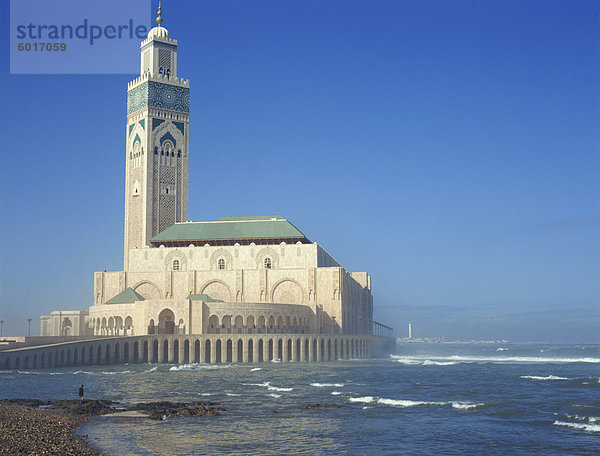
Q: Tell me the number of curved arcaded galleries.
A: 2